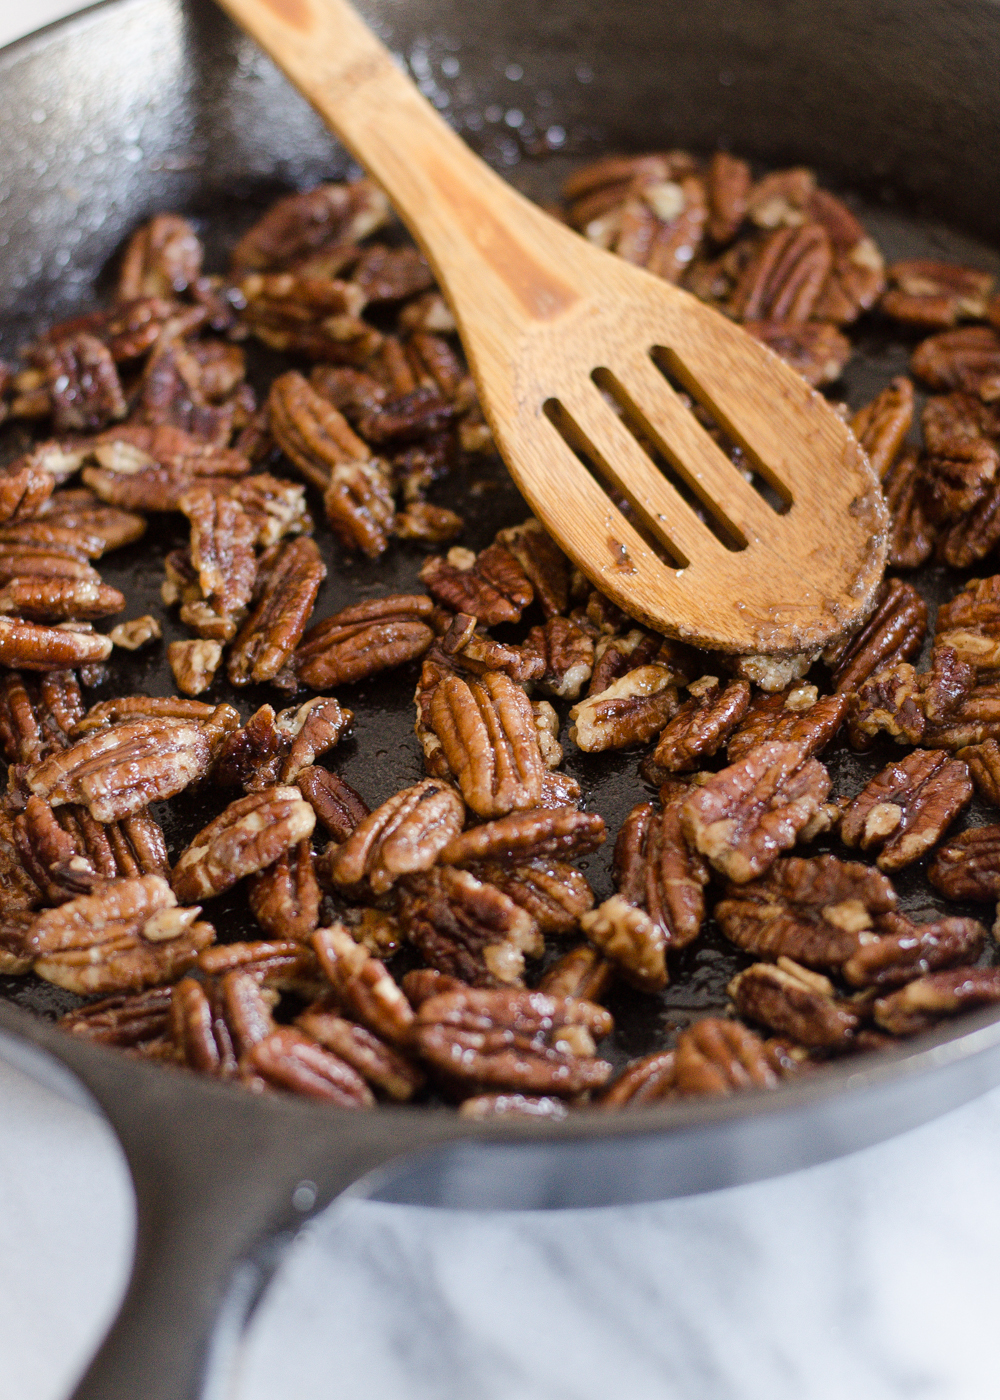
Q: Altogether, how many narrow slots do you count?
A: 3